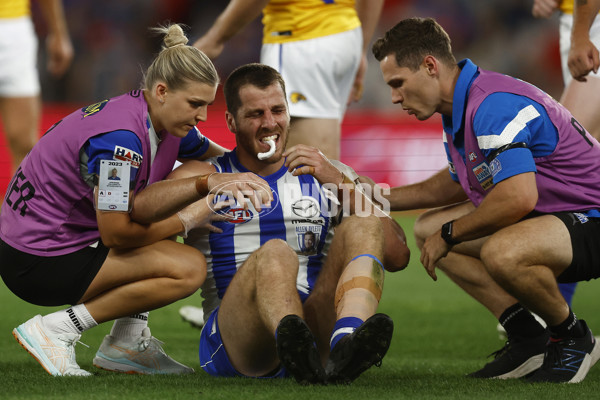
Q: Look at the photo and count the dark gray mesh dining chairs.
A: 0